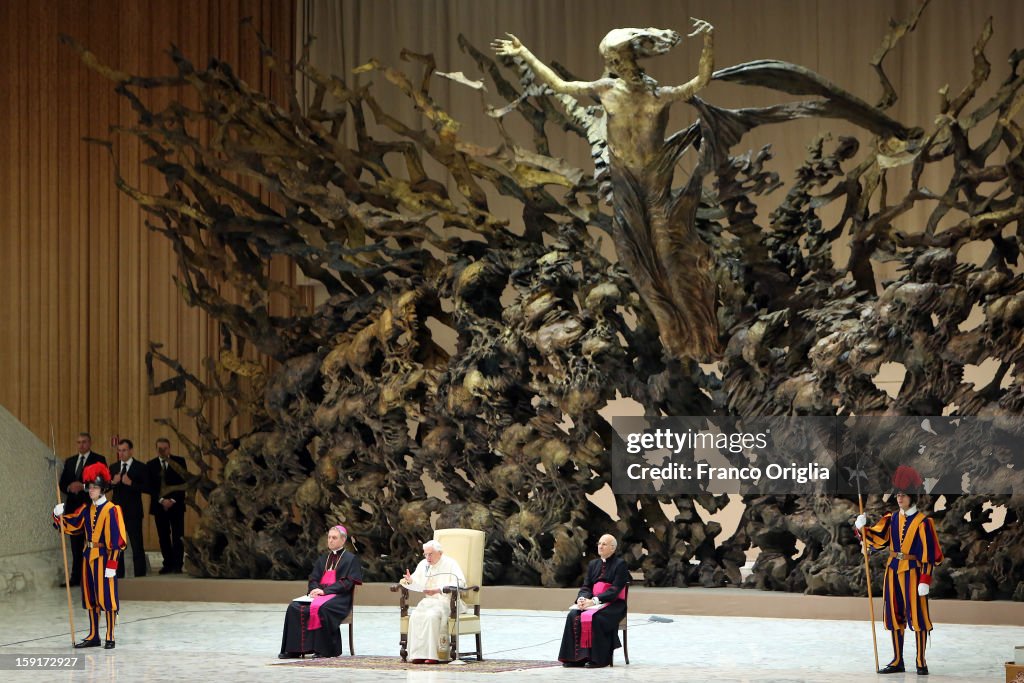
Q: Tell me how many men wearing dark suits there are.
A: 3